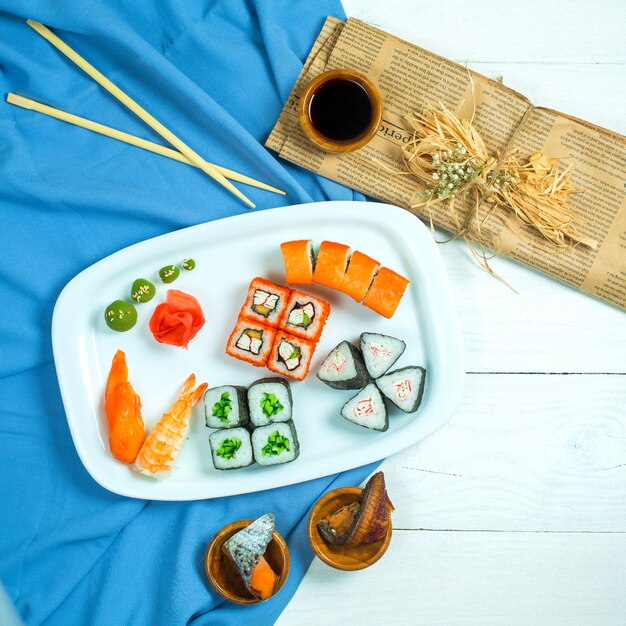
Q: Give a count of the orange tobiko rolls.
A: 4